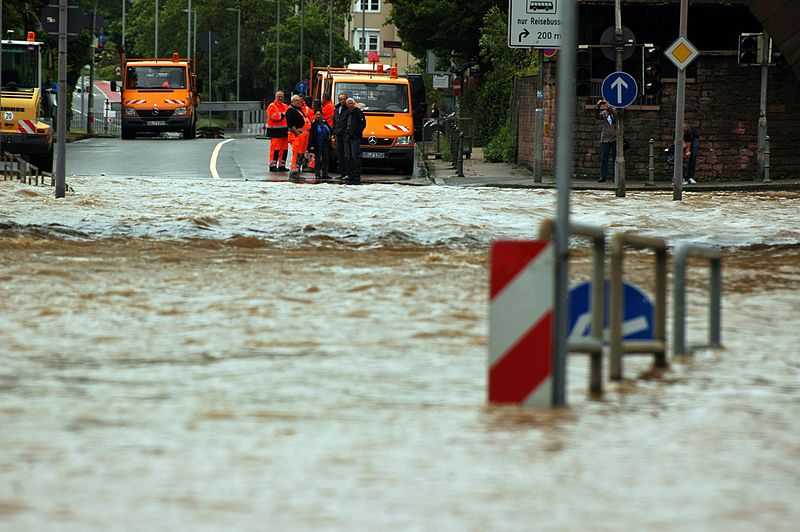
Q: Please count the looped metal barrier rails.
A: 3